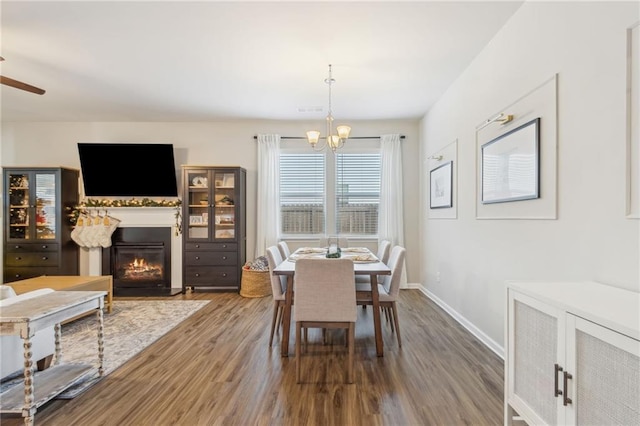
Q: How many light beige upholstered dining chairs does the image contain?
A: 6